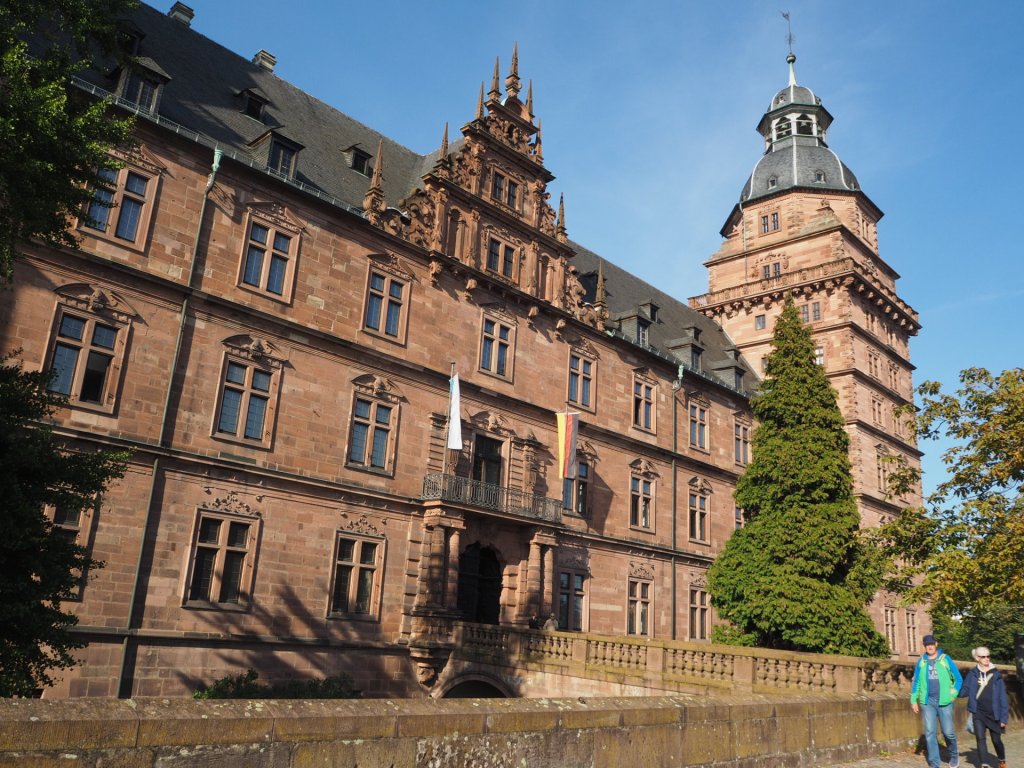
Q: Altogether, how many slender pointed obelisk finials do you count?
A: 9